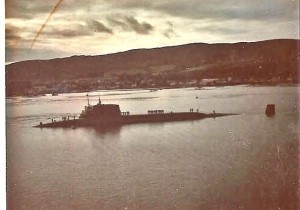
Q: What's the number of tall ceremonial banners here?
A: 0